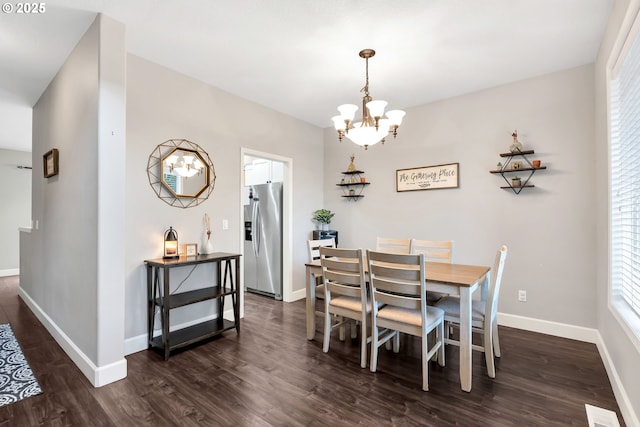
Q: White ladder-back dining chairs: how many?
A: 6